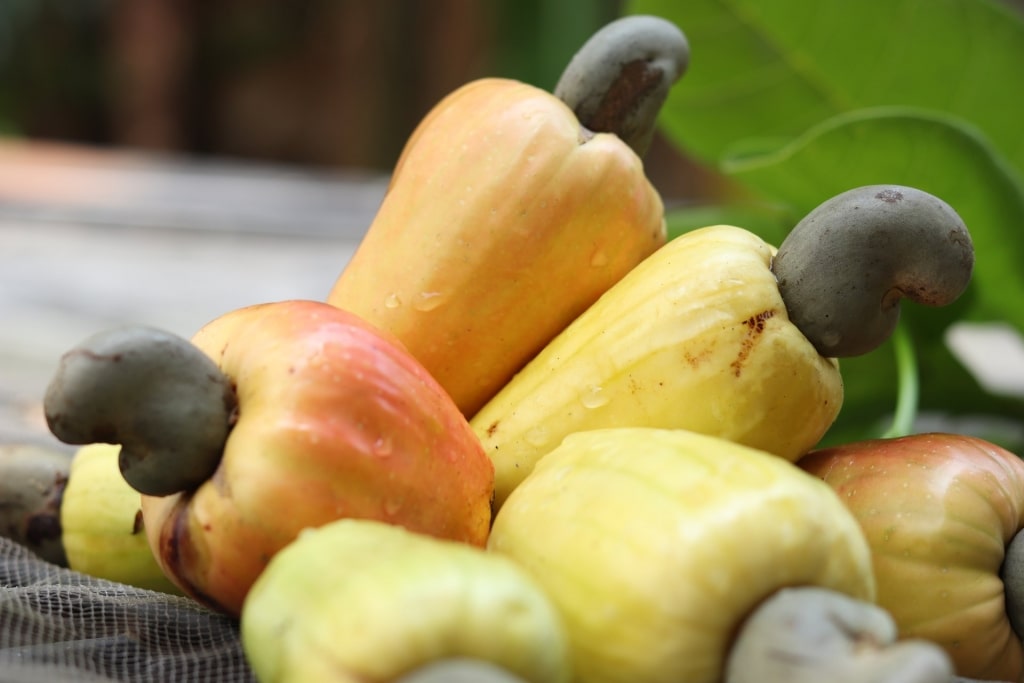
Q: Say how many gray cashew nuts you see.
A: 7